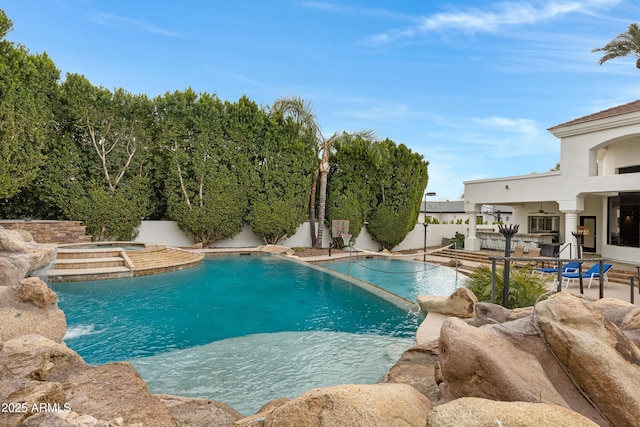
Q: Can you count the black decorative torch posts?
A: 2